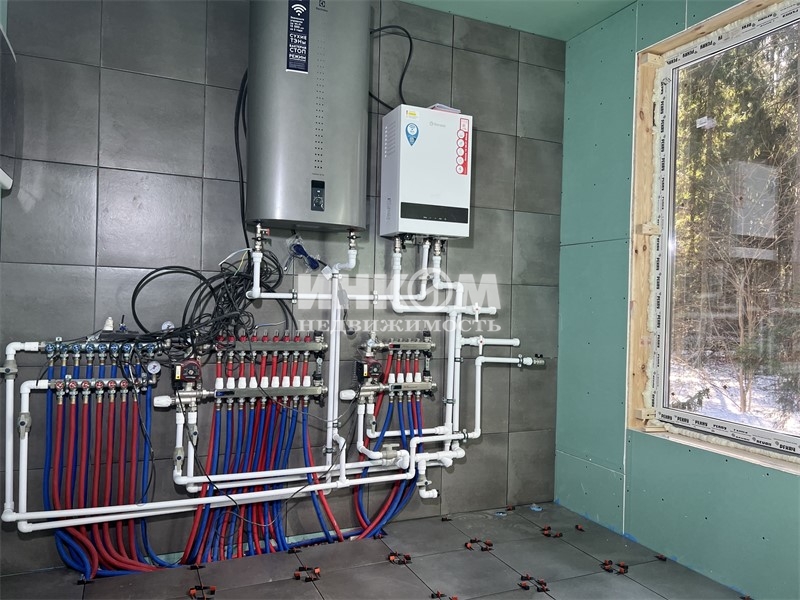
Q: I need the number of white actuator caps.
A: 13